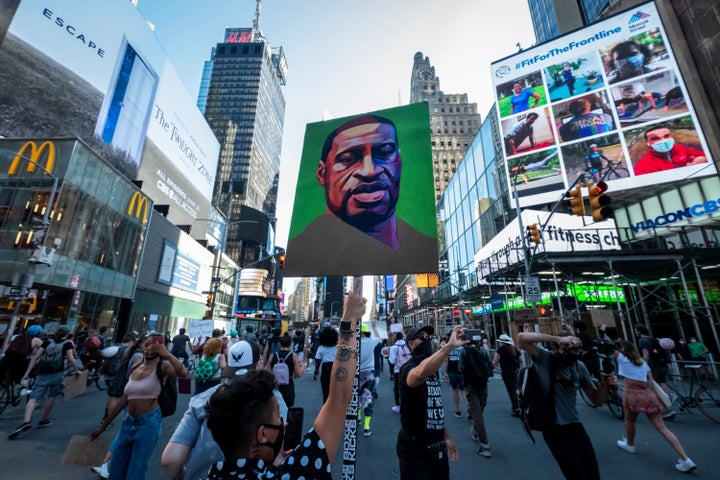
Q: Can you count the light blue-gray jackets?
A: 1